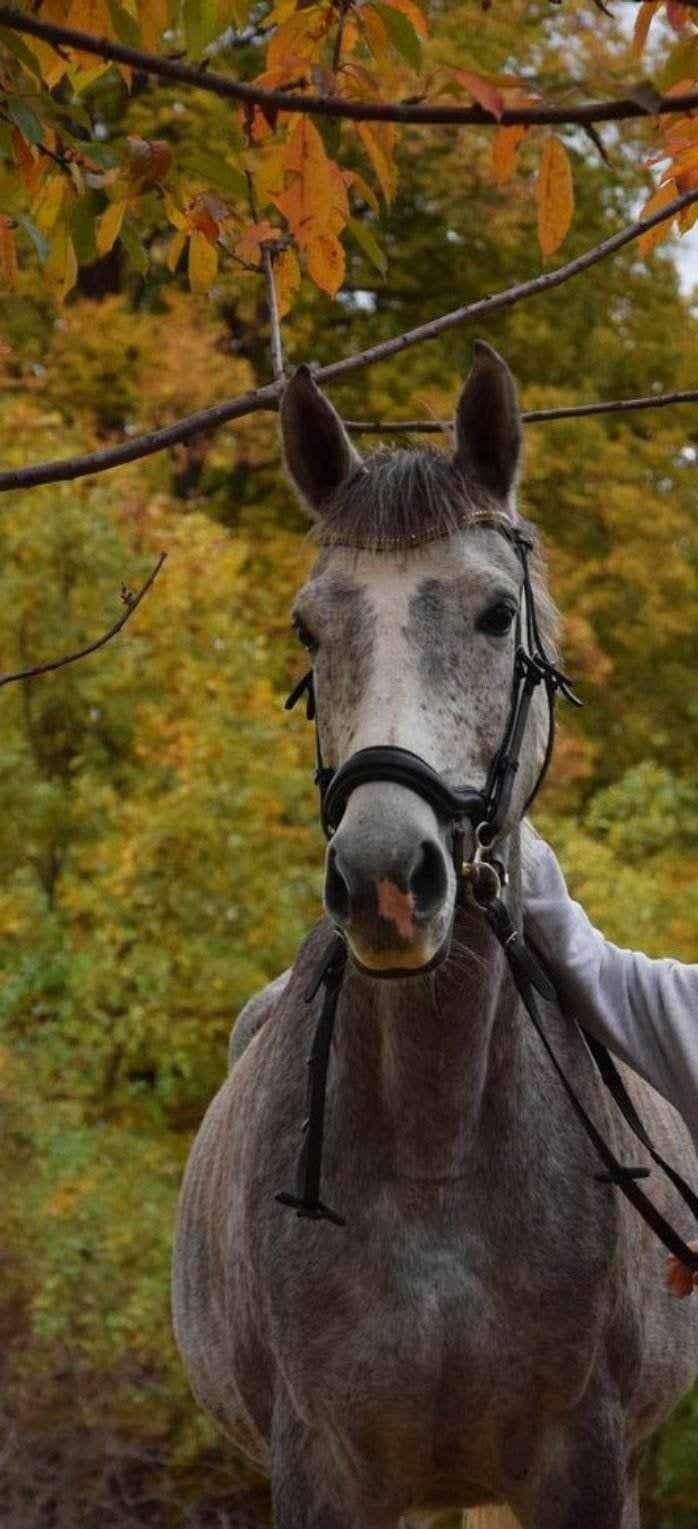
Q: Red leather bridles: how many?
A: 0